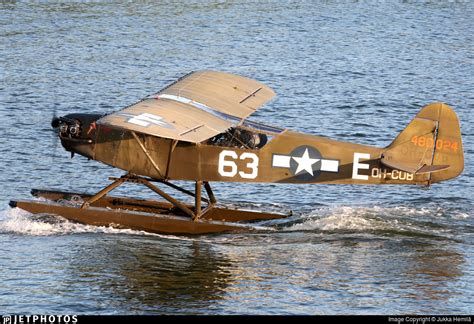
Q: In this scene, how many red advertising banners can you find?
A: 0